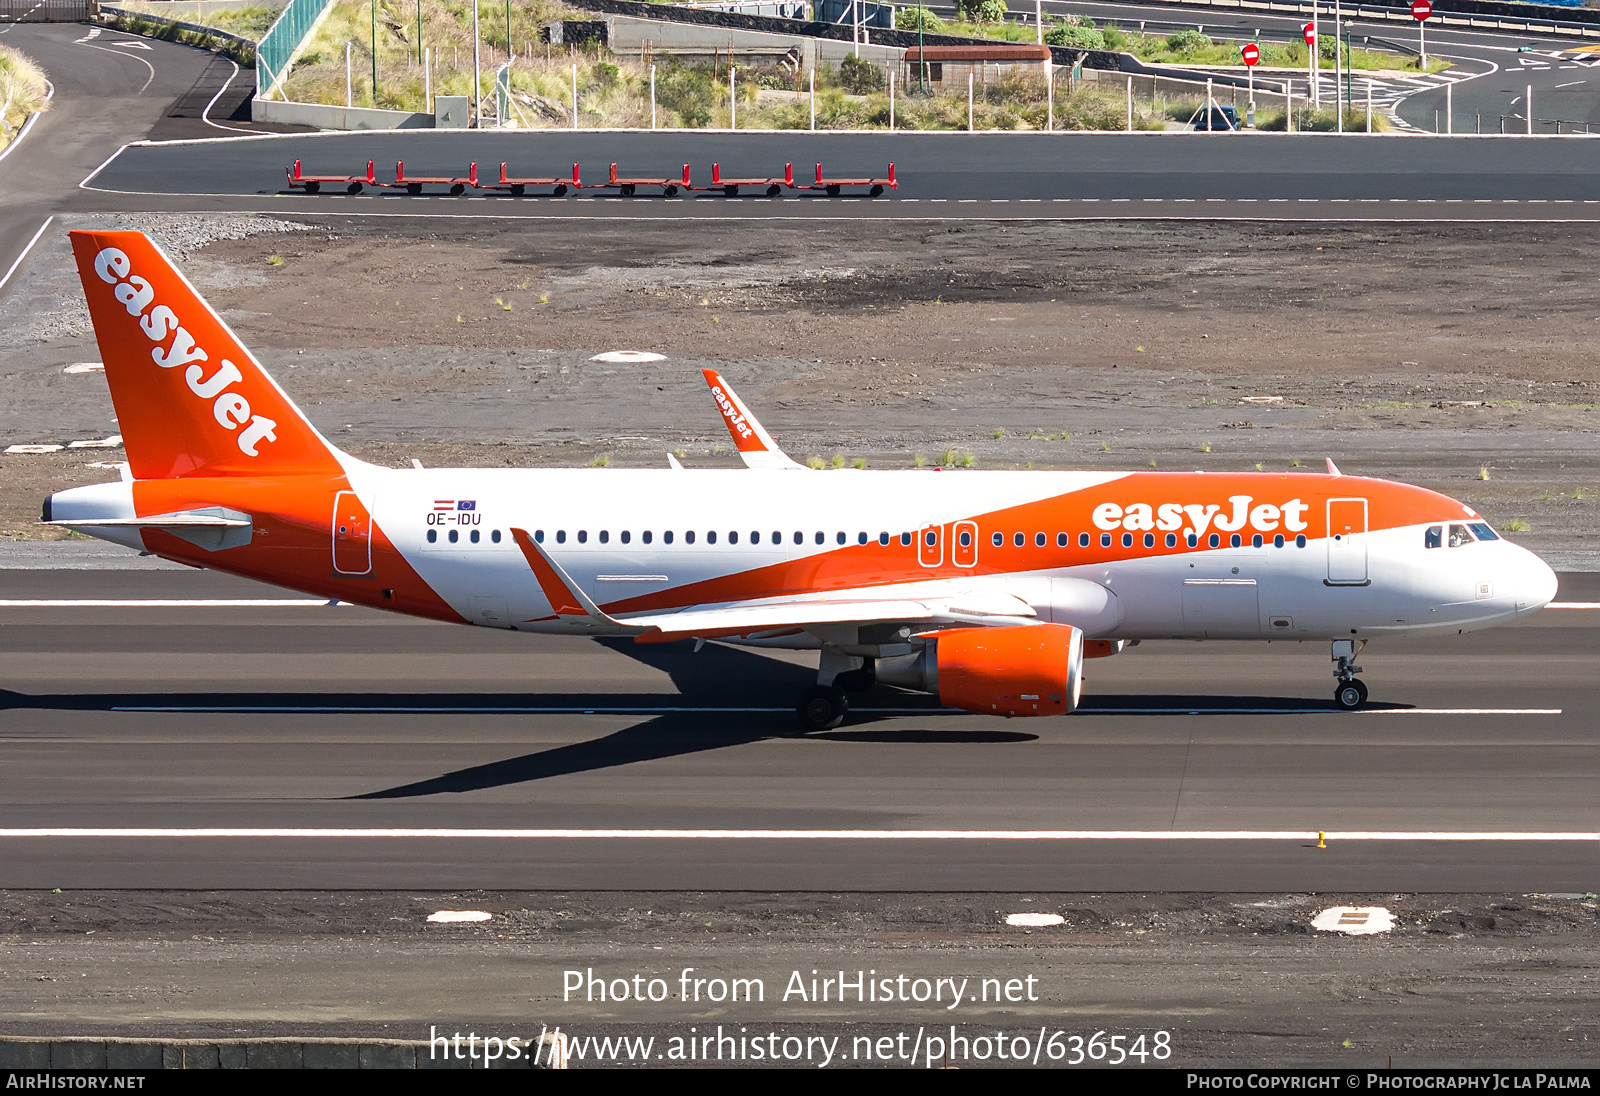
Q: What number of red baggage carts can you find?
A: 6